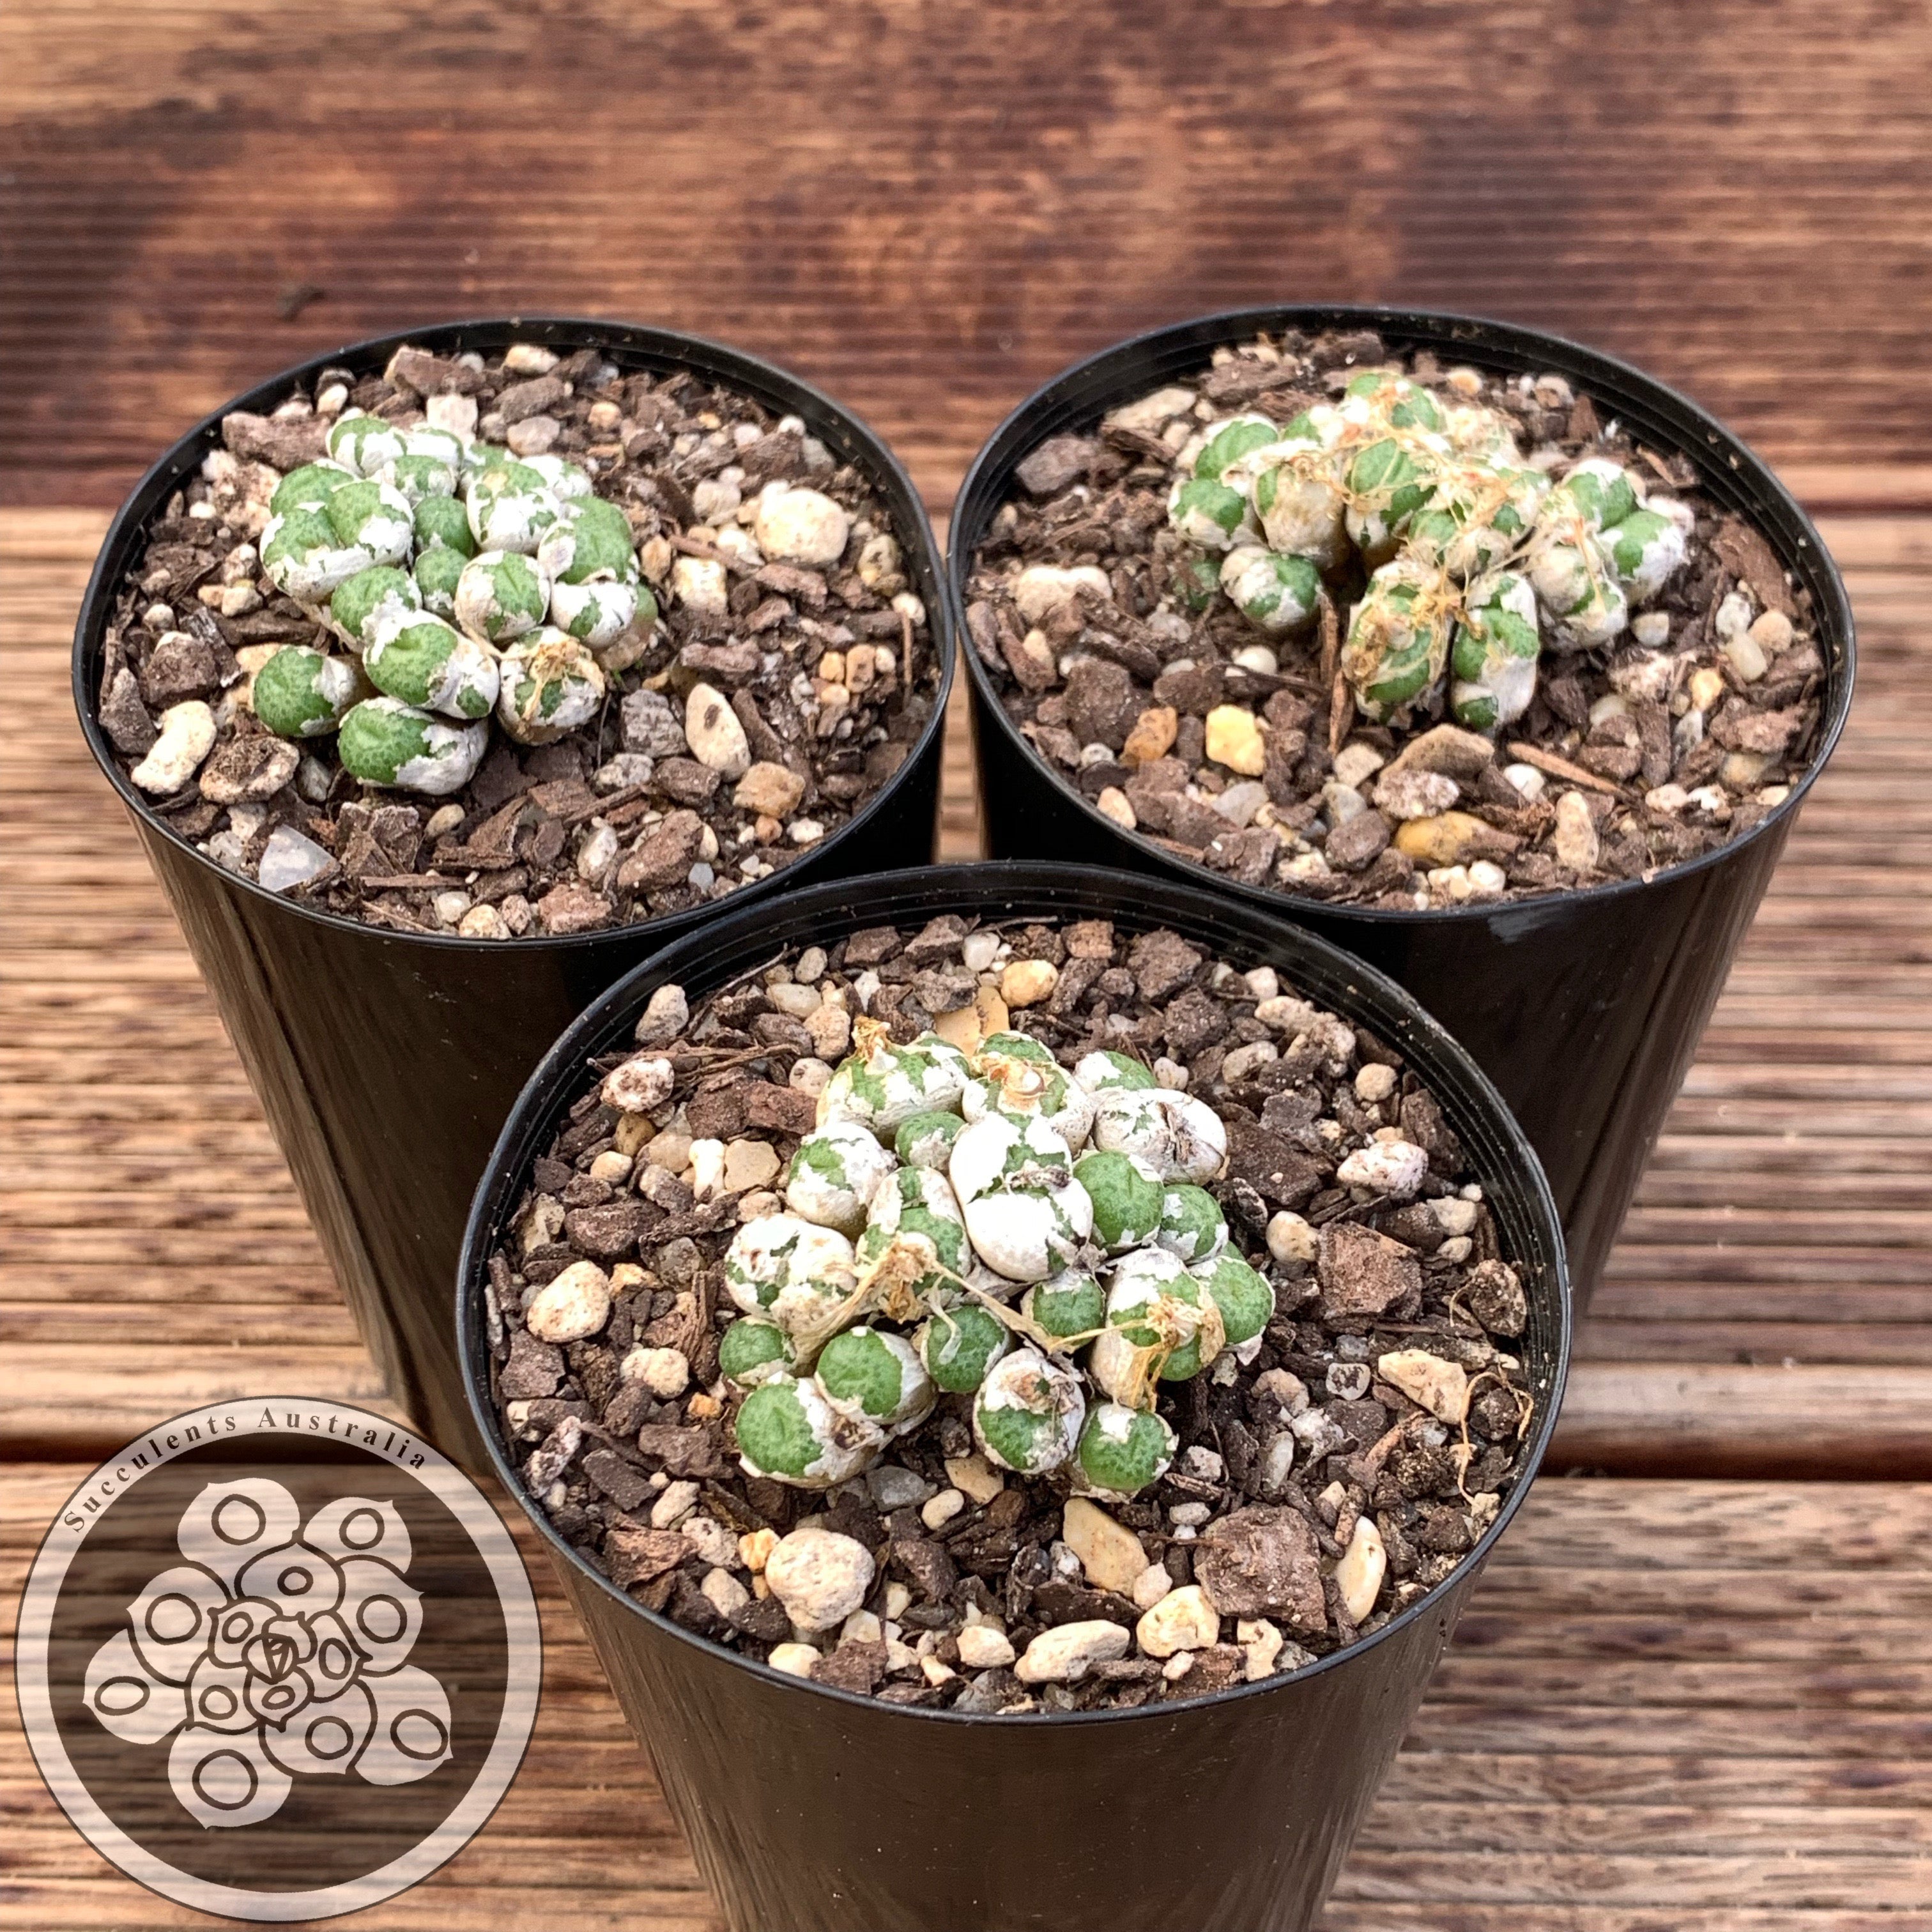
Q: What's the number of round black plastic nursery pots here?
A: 3